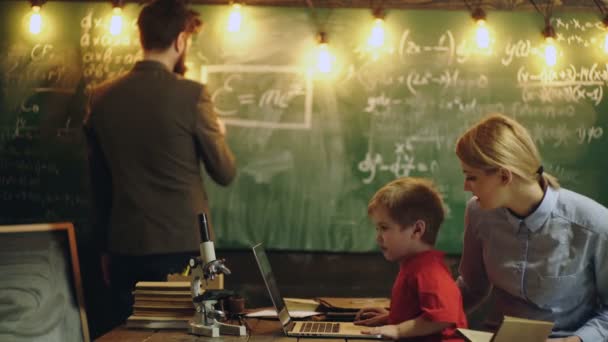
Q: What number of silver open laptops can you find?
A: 1